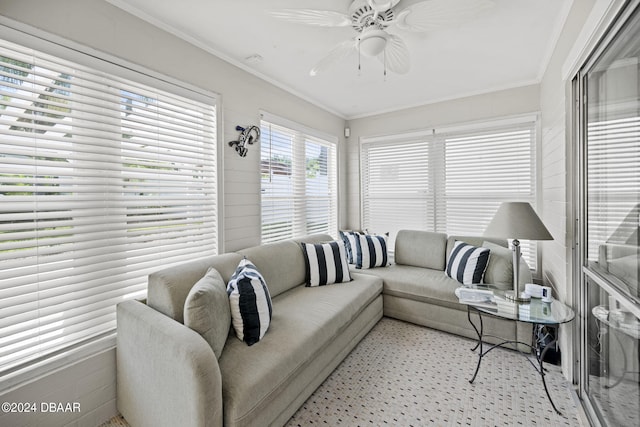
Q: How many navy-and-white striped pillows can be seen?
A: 5